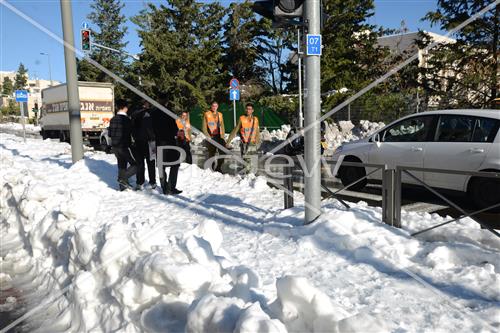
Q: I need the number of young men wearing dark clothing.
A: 3